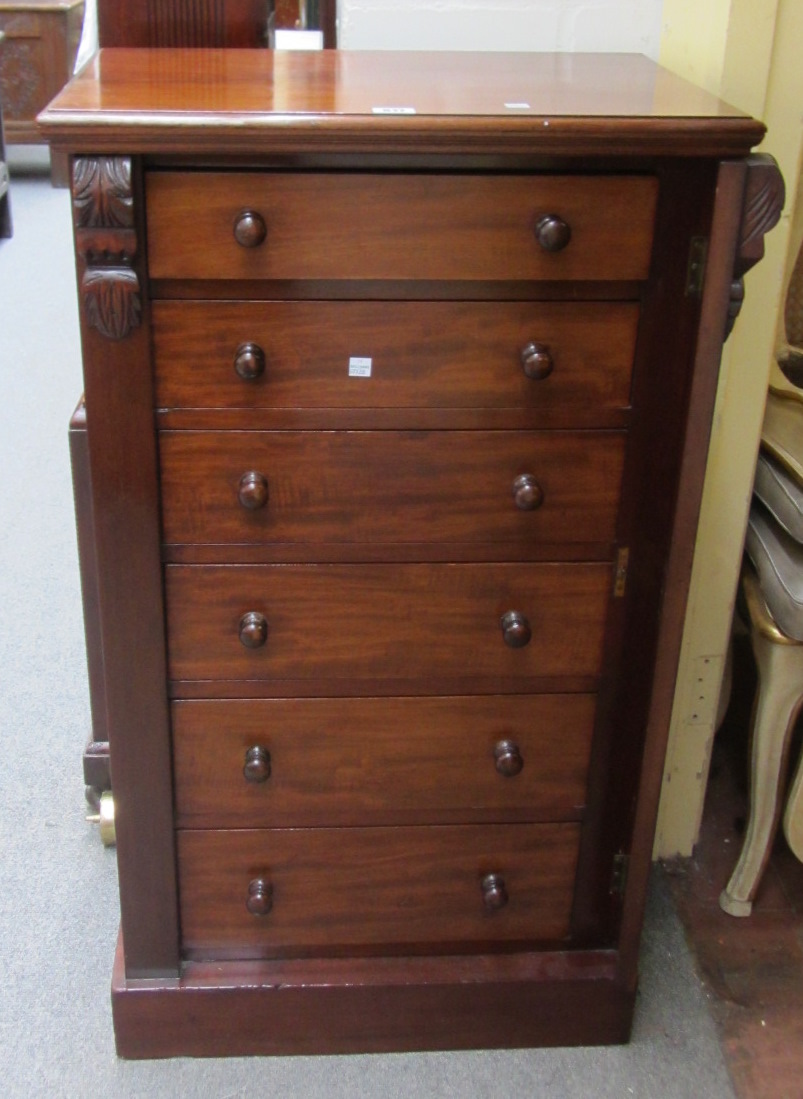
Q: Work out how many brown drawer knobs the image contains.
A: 12